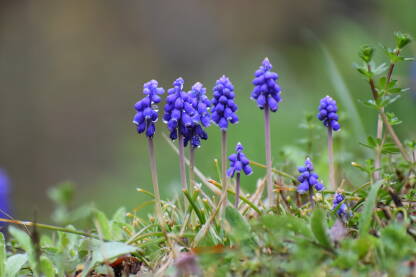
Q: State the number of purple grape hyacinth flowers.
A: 9